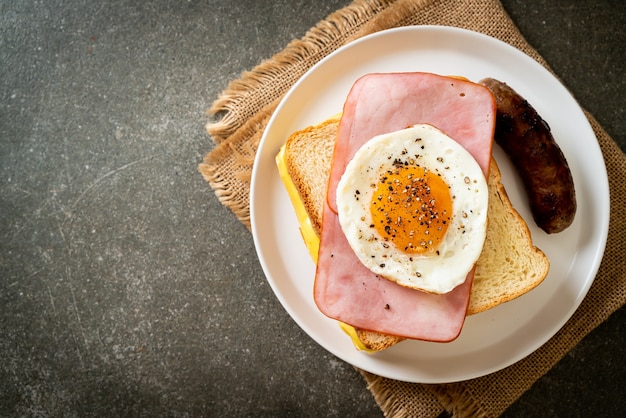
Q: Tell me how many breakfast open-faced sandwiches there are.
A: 1